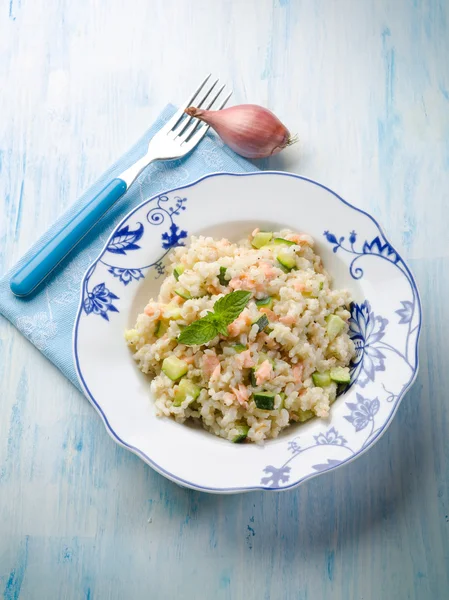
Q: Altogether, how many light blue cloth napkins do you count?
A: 1